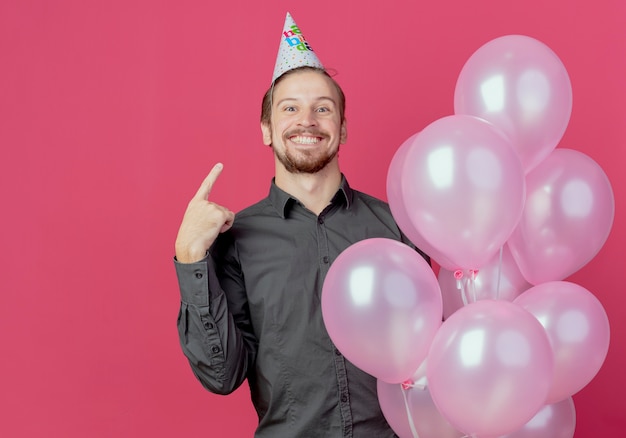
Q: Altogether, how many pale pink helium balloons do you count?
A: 10